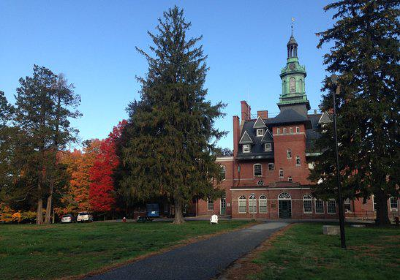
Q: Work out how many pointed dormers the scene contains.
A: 4